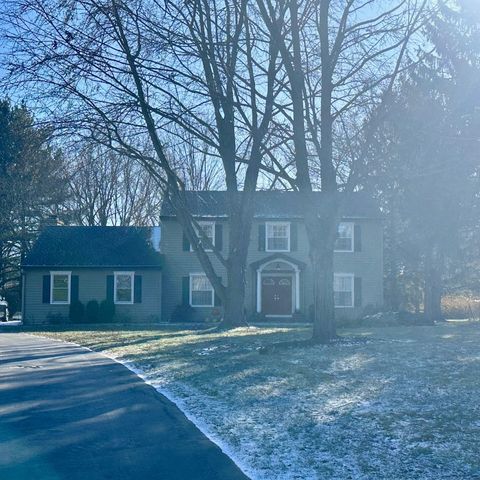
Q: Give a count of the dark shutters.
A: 12